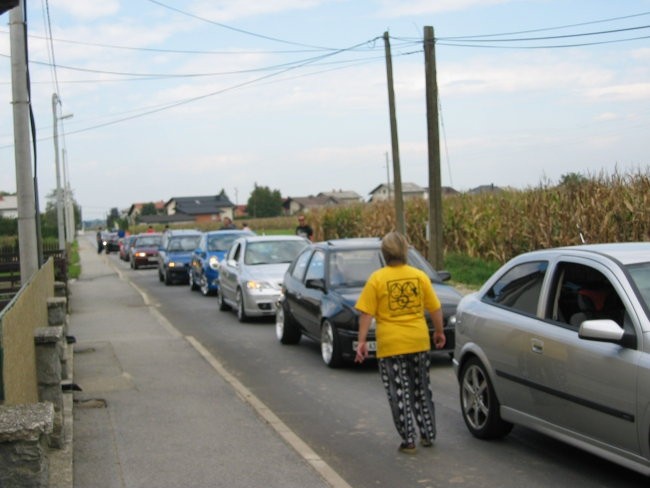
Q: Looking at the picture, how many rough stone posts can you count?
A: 4